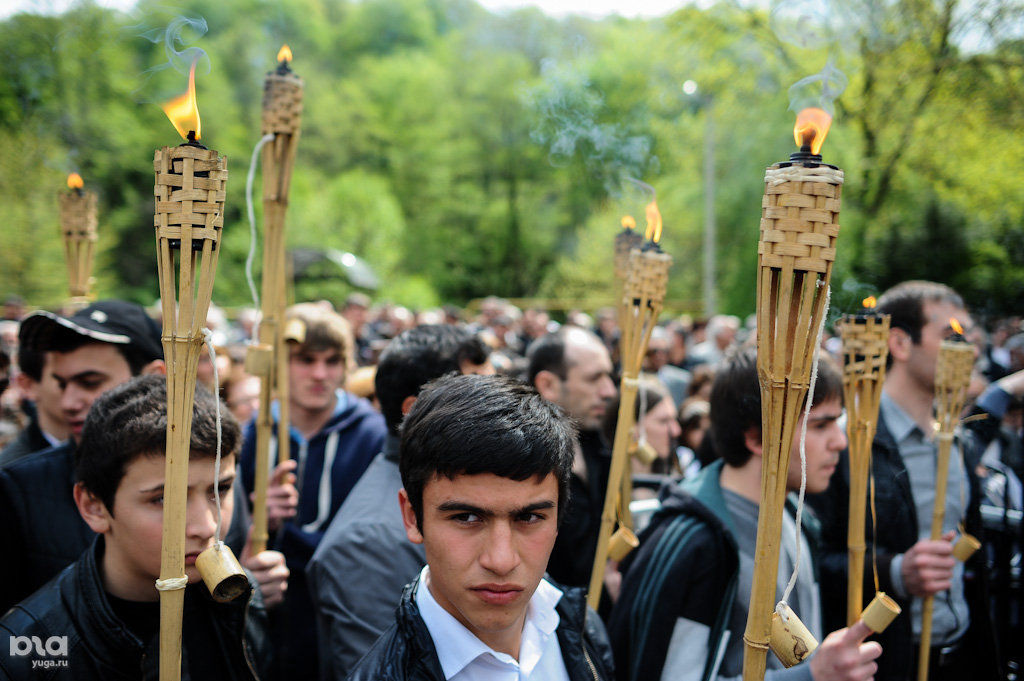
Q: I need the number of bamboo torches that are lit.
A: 8